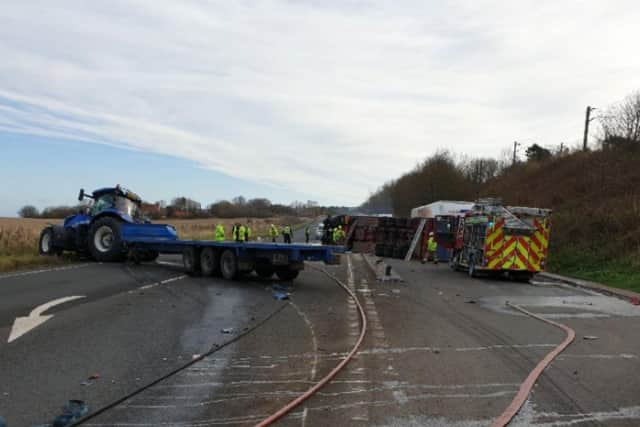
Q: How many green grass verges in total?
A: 2